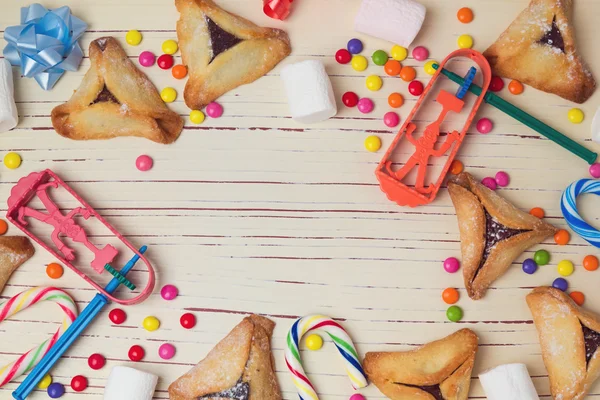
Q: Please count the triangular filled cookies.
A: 8